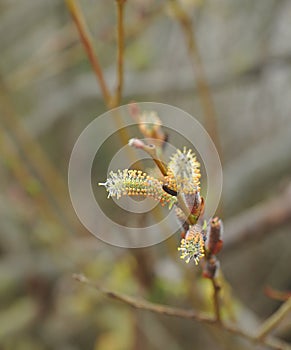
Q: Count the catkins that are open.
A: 3